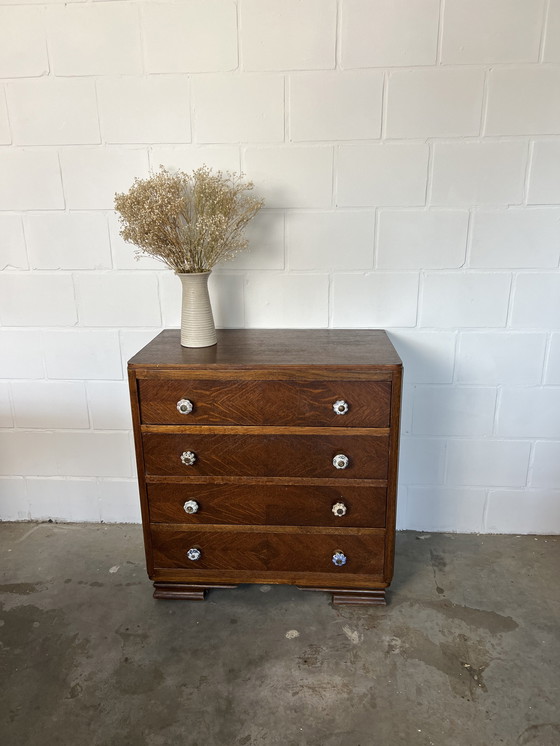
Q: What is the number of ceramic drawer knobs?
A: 8